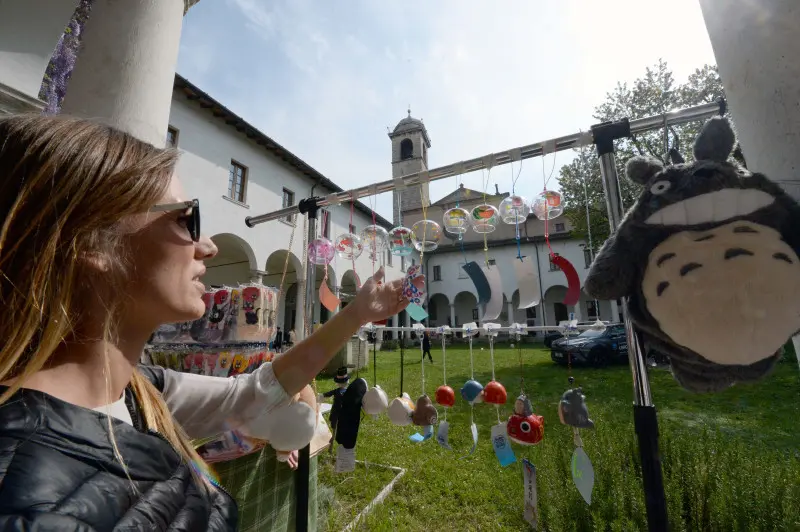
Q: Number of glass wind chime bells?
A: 9